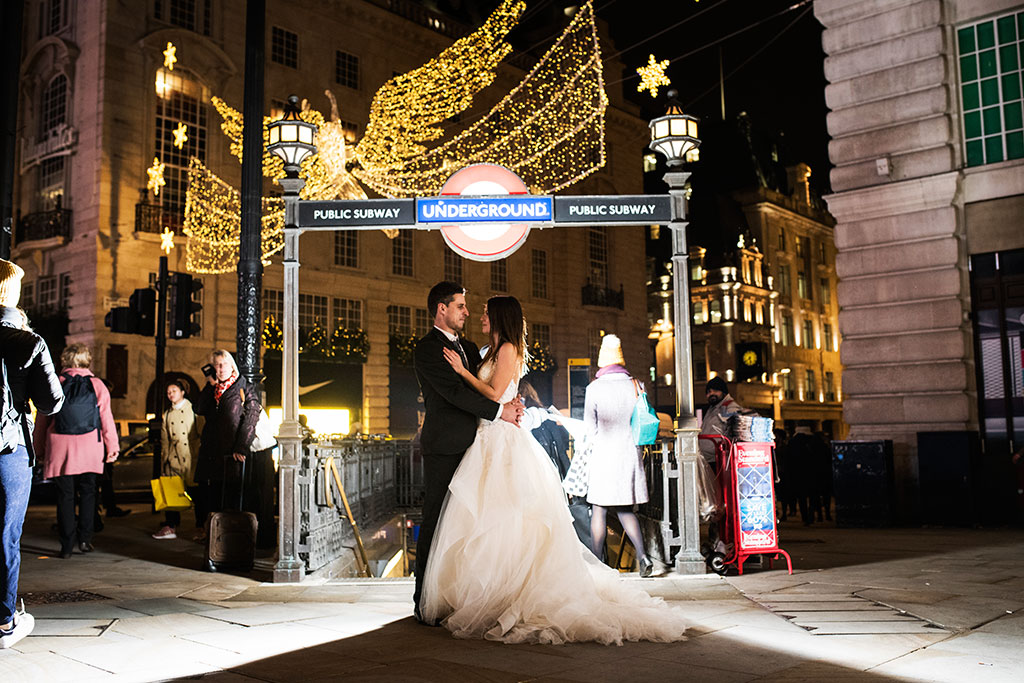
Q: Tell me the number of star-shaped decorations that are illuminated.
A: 5